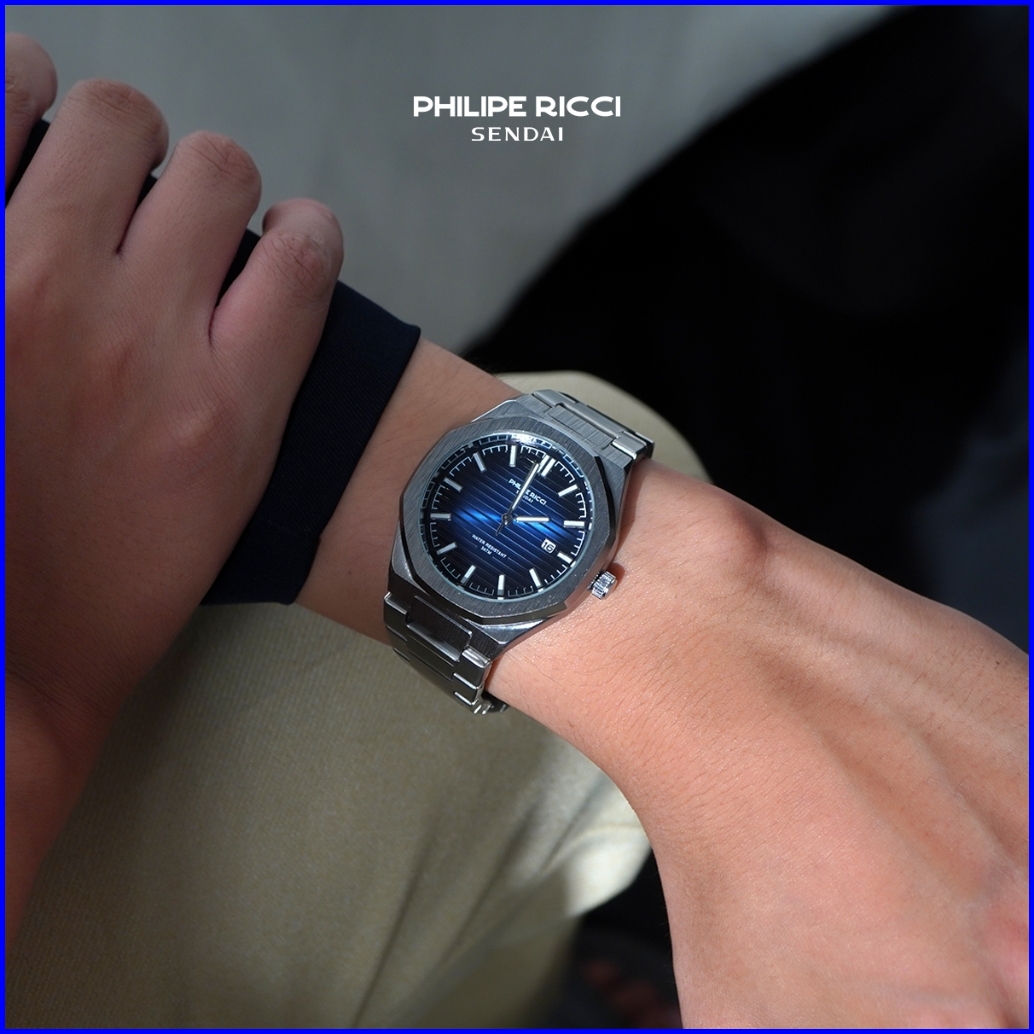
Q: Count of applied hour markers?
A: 12